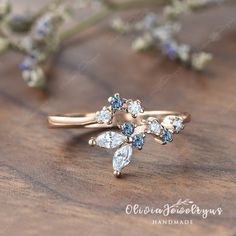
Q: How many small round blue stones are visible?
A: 4